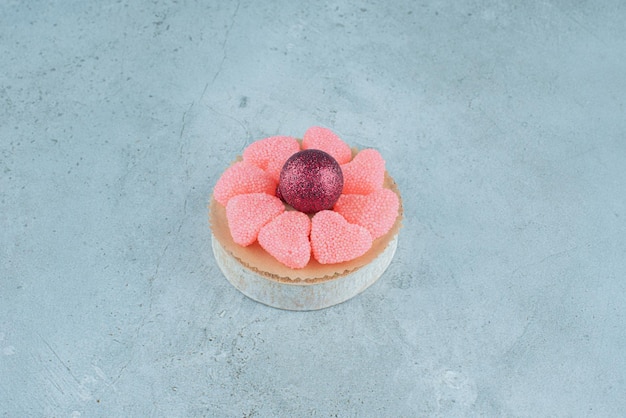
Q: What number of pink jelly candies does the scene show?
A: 8